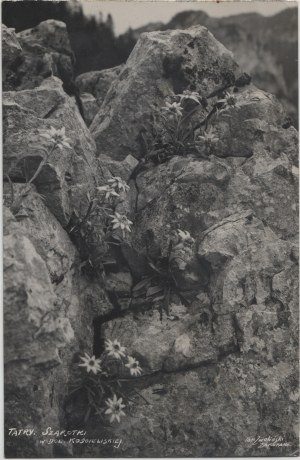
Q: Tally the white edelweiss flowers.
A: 13